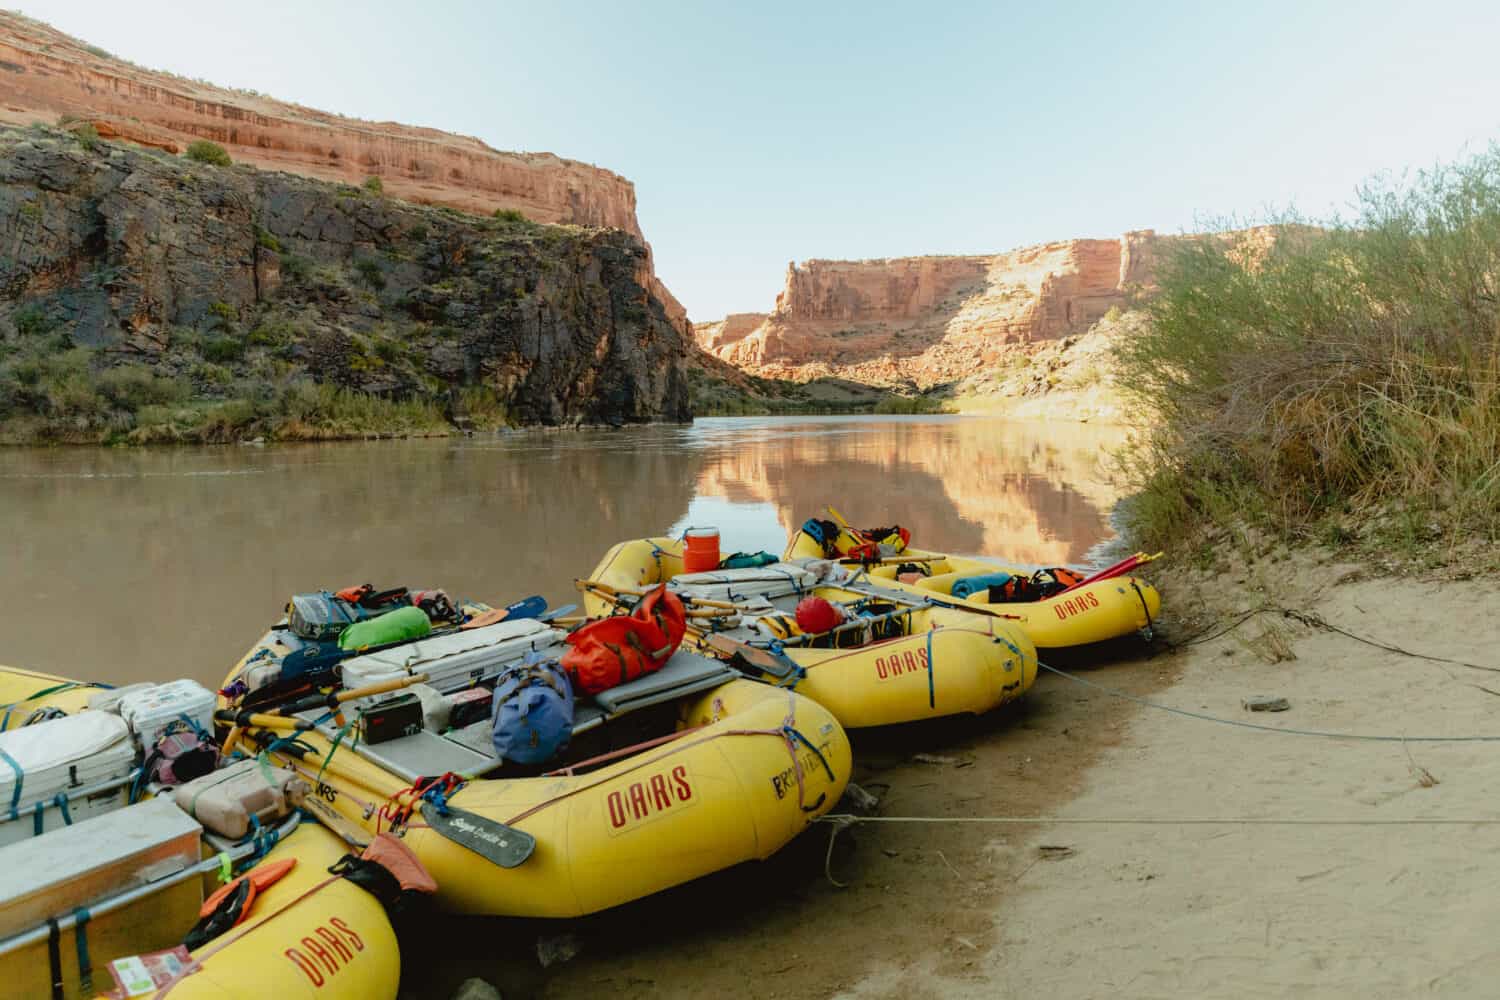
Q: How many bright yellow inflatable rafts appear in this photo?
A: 4